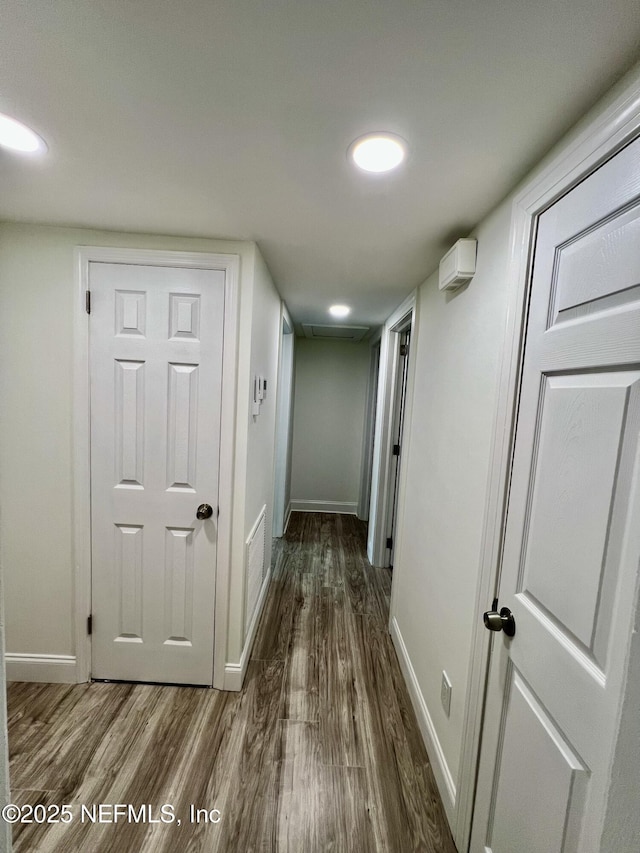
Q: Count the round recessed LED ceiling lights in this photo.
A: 3